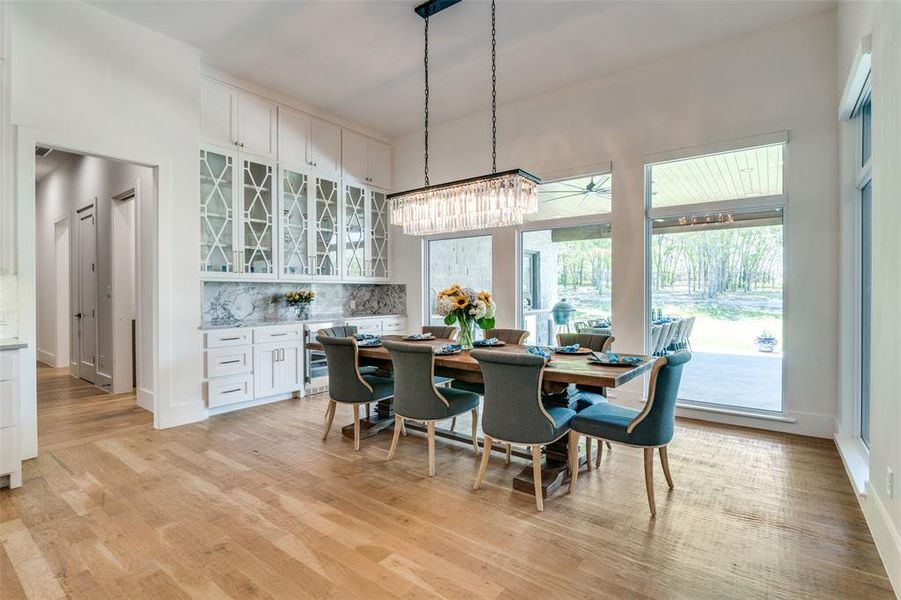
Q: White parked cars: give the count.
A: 0